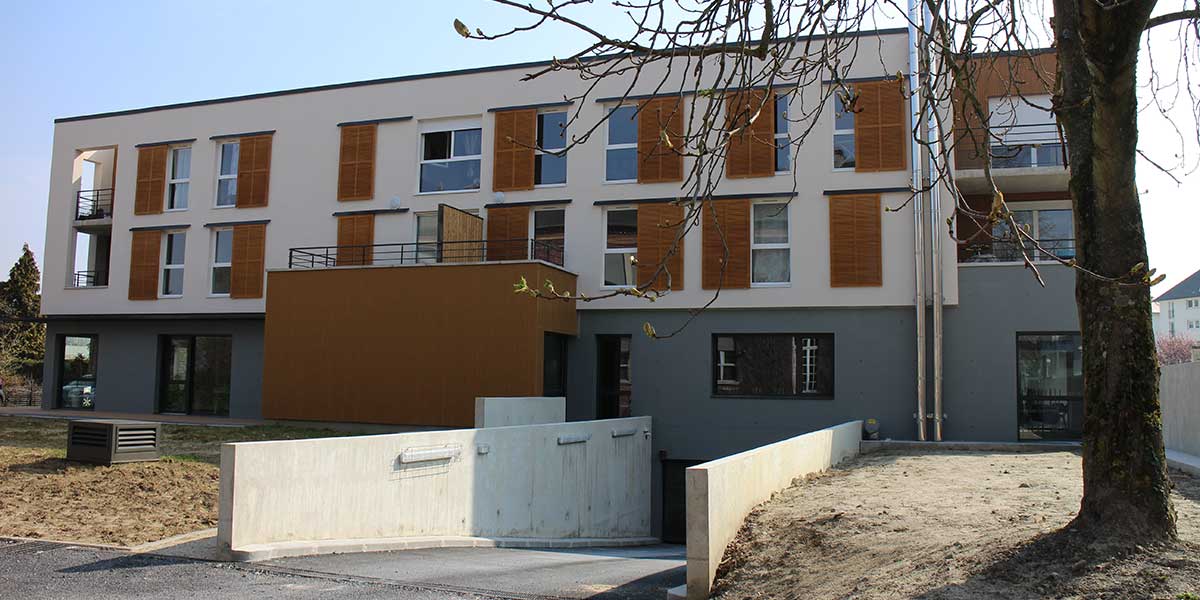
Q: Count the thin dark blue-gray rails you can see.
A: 12